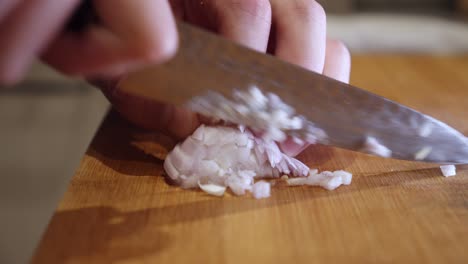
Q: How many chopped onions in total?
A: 1